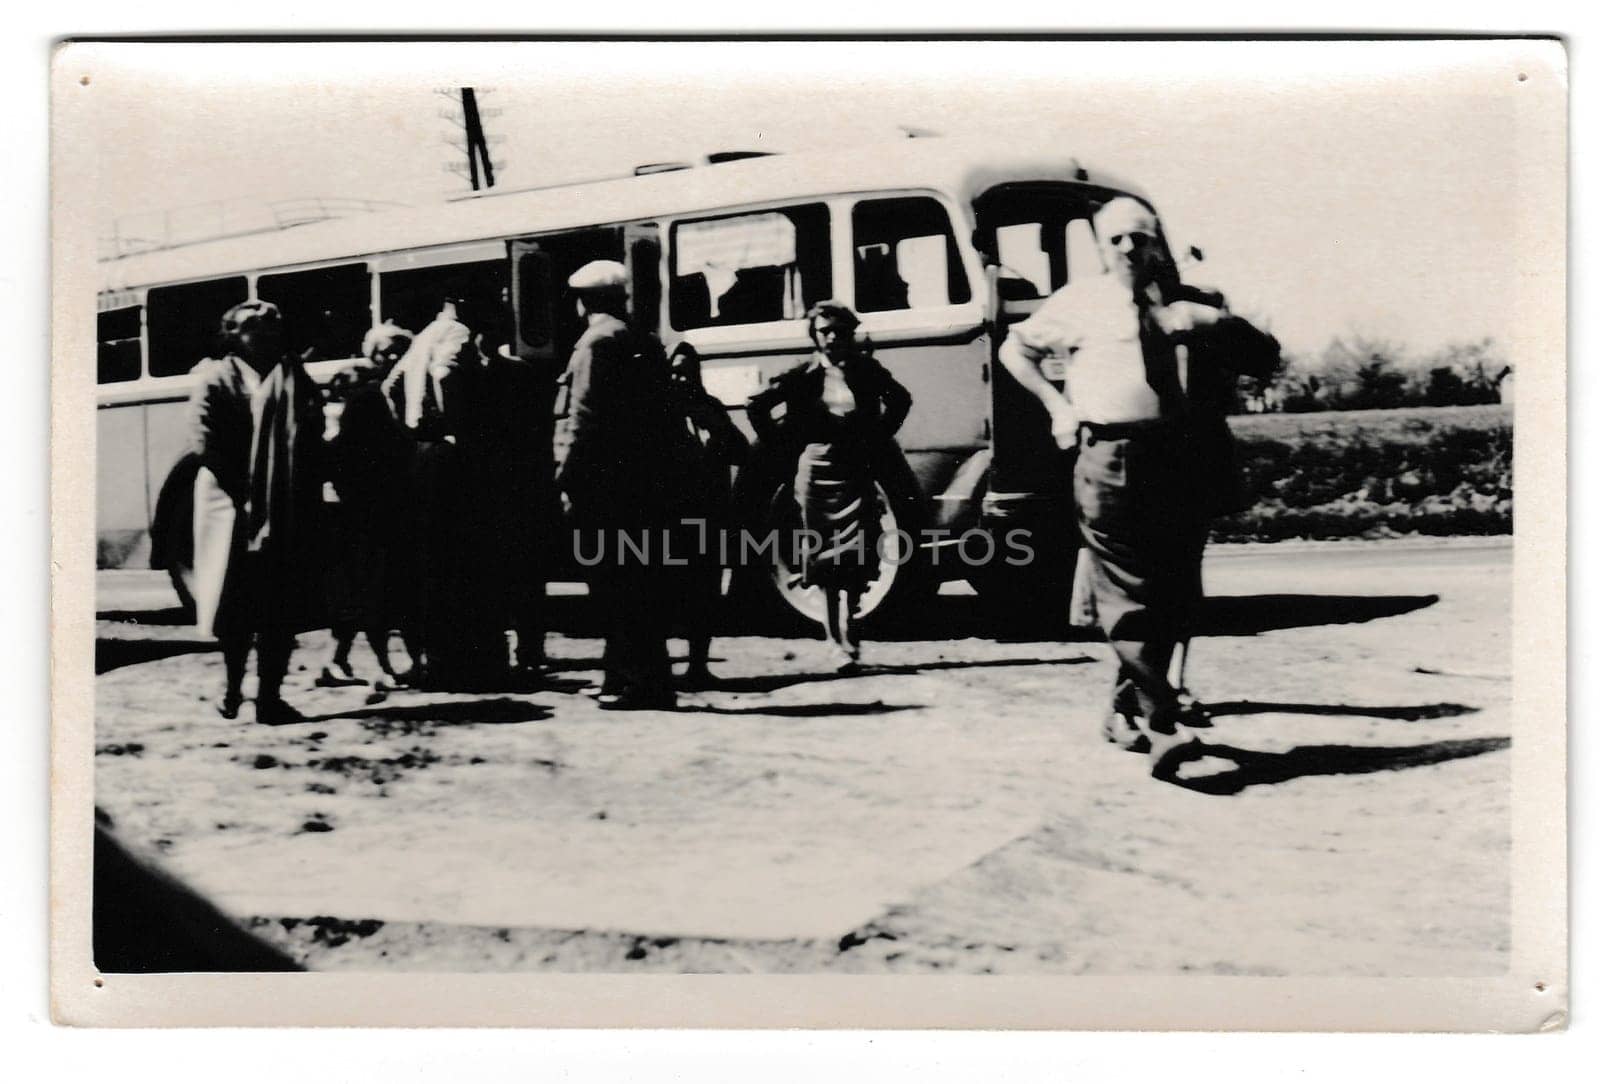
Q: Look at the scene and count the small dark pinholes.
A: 4